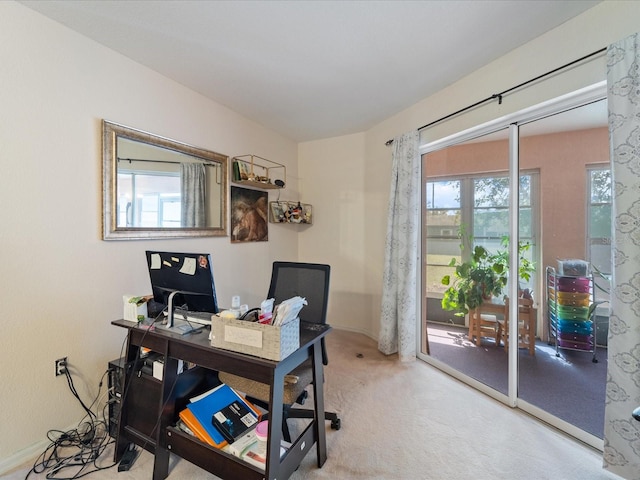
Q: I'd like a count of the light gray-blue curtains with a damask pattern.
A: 2